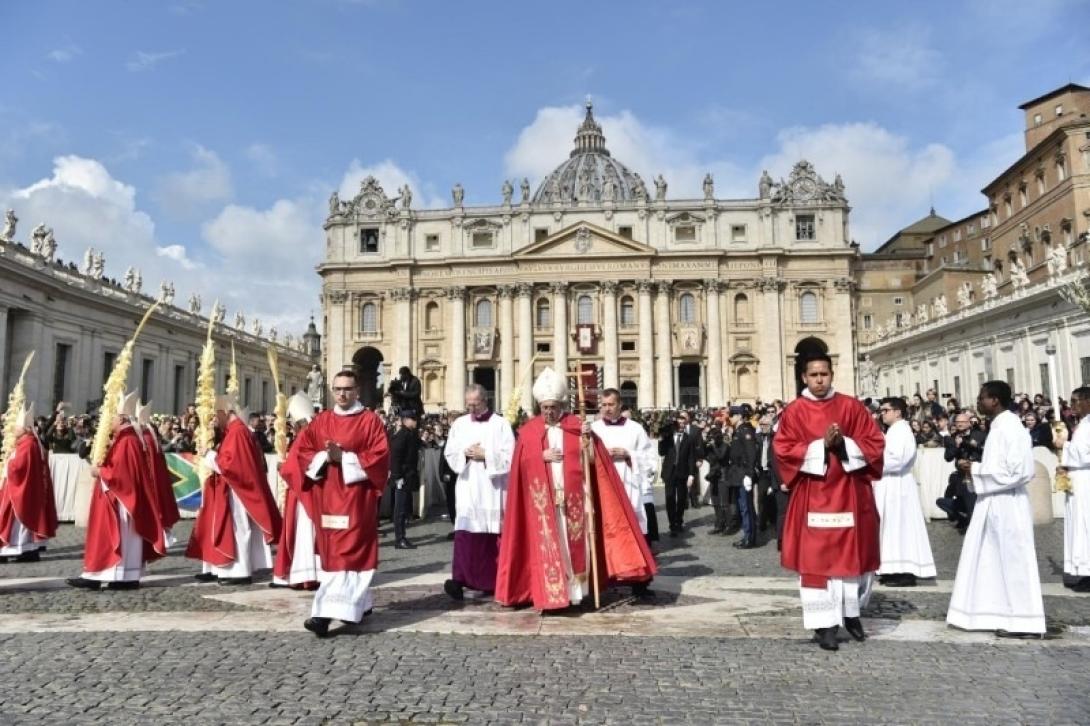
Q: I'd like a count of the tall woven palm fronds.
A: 6